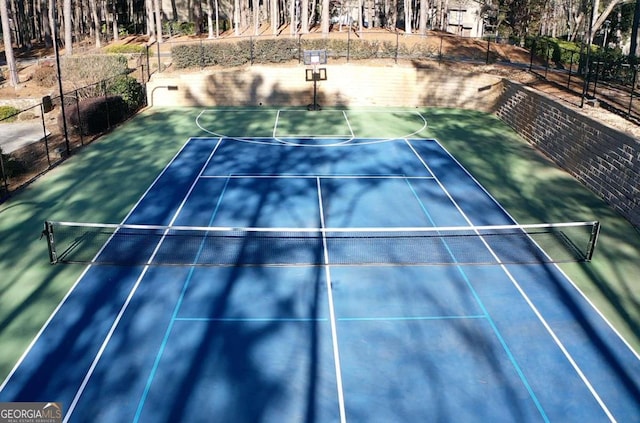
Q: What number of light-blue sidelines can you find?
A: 2